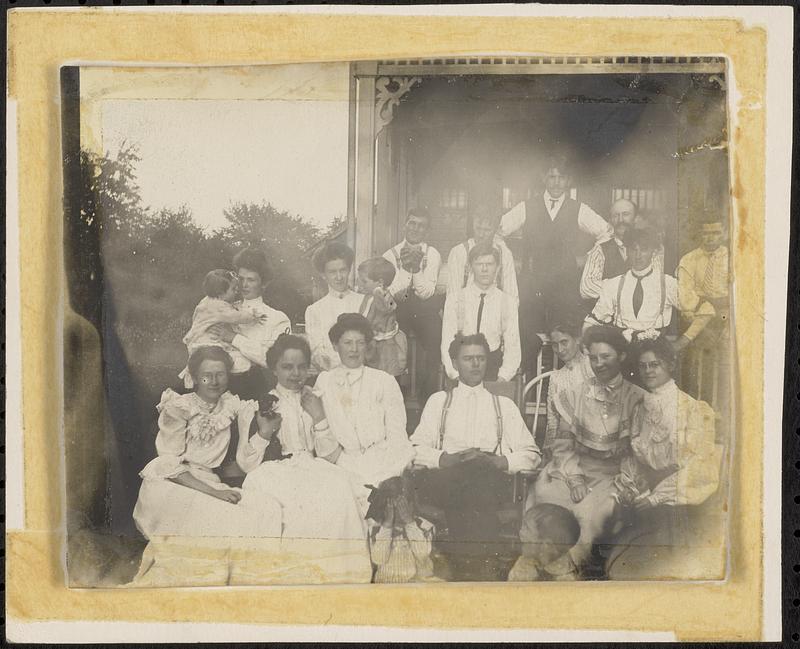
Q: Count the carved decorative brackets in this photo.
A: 2